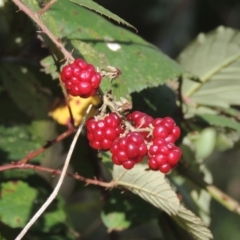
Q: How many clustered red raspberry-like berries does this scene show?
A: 6